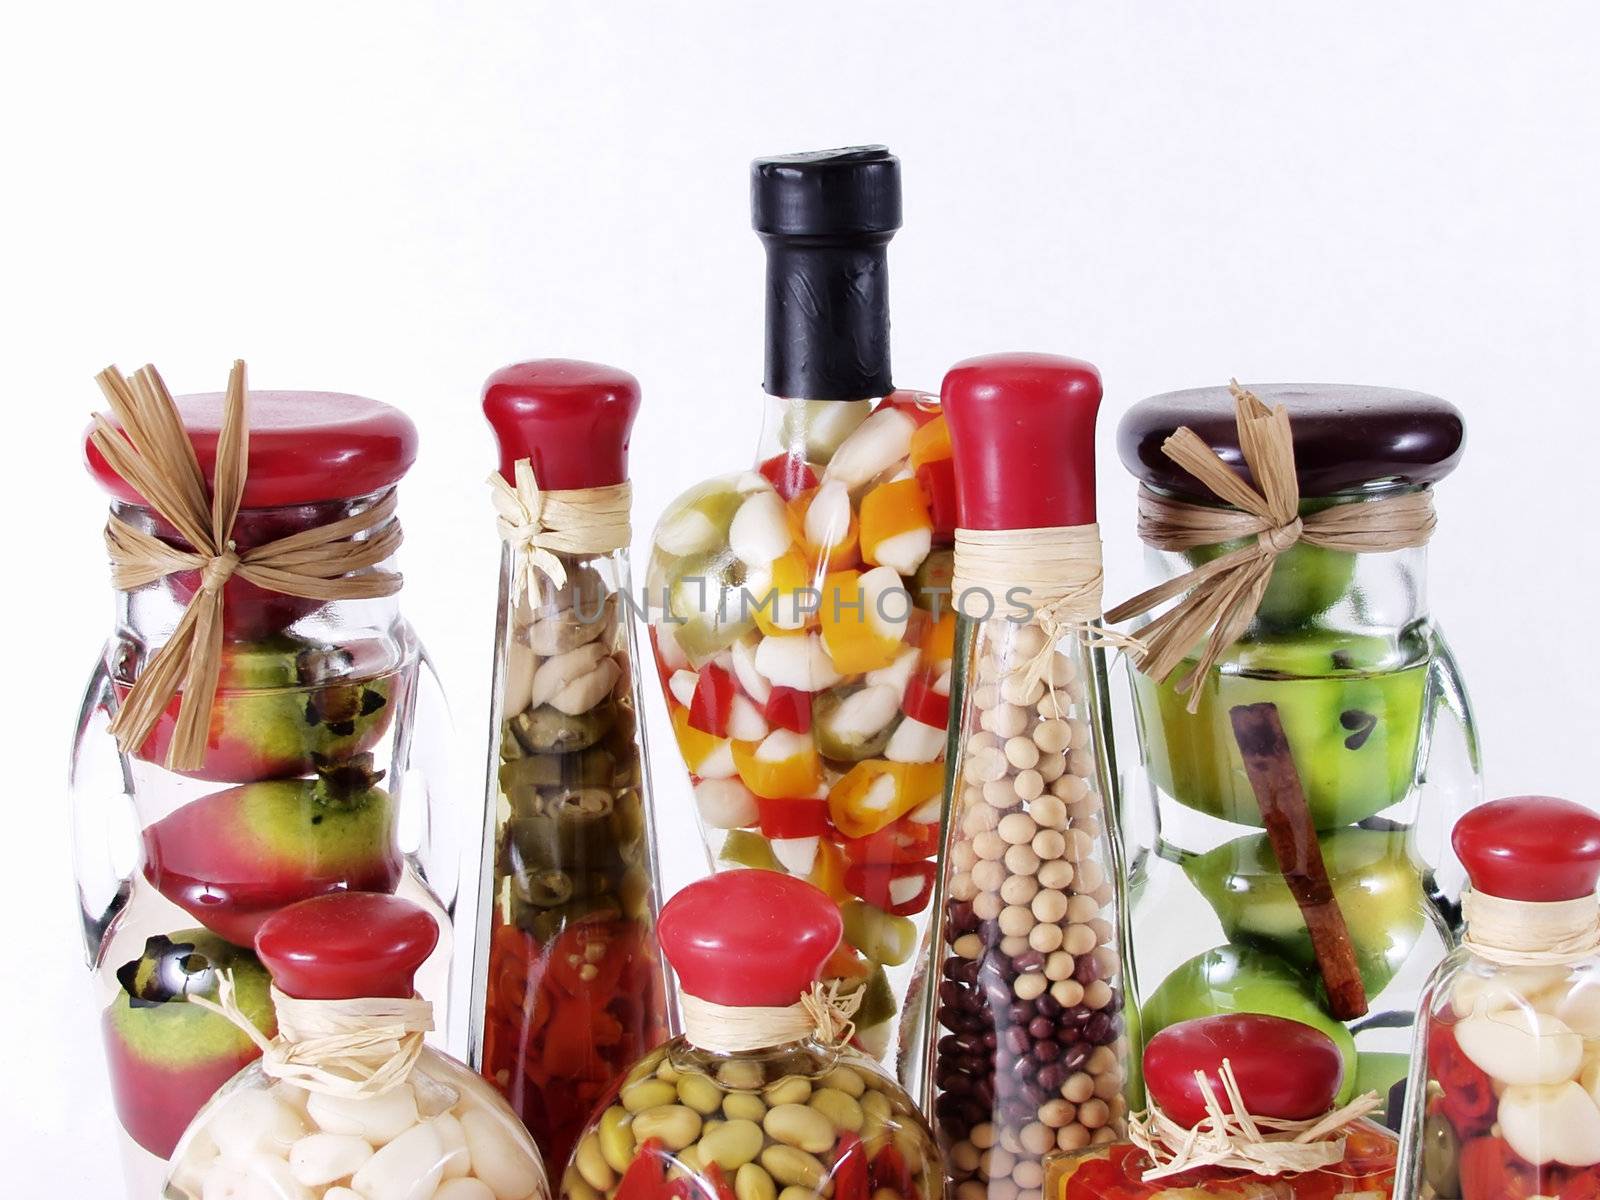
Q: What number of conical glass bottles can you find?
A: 2